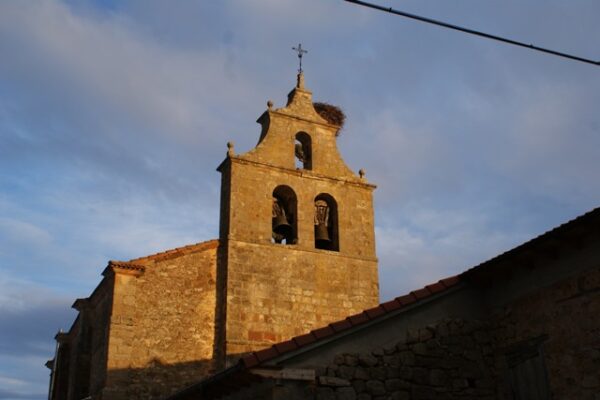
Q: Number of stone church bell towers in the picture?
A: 1